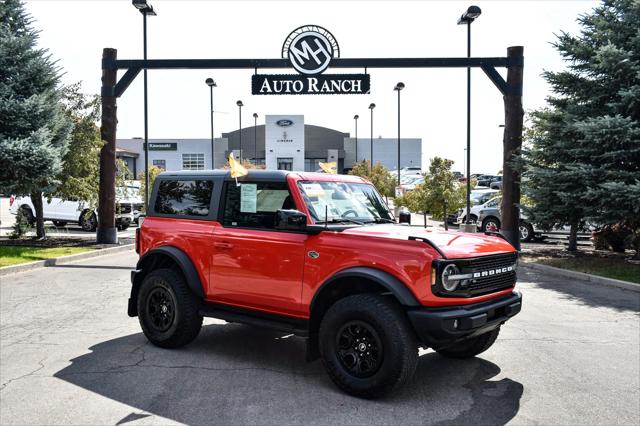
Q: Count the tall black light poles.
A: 8